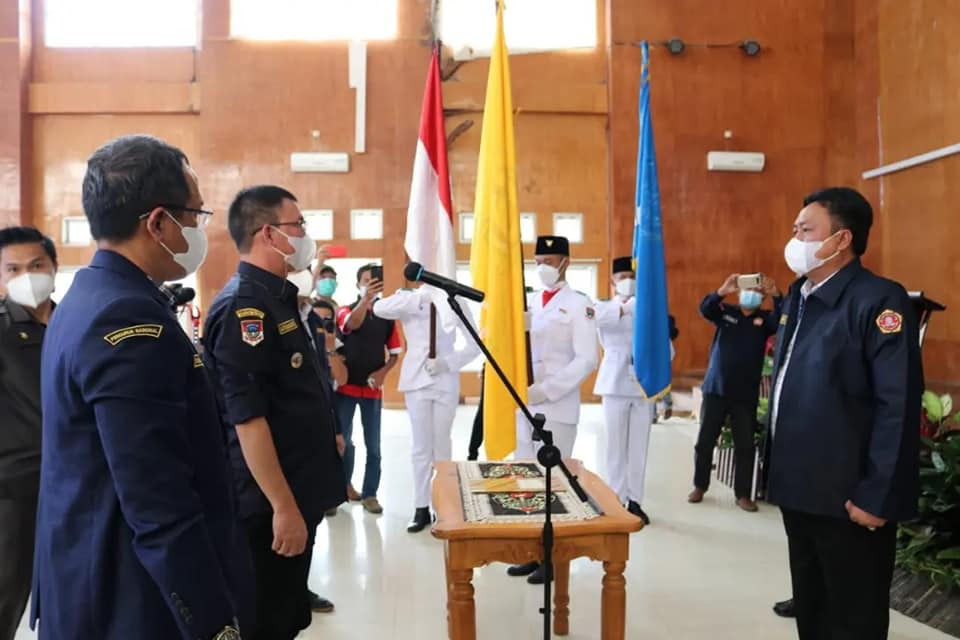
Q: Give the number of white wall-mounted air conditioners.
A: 2